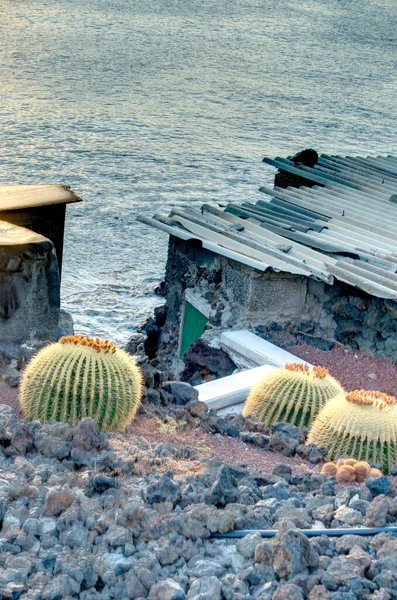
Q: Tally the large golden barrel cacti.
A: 3